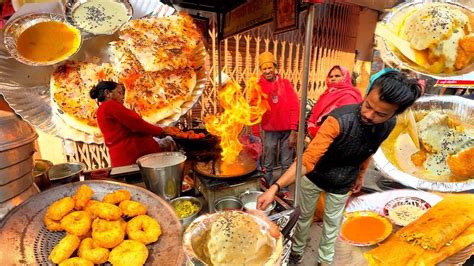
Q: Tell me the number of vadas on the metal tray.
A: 13